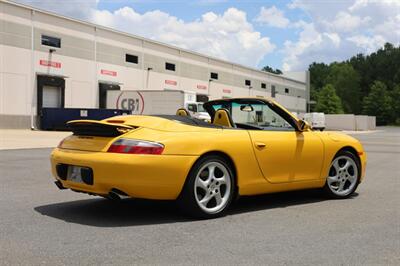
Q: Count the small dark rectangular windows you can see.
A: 7